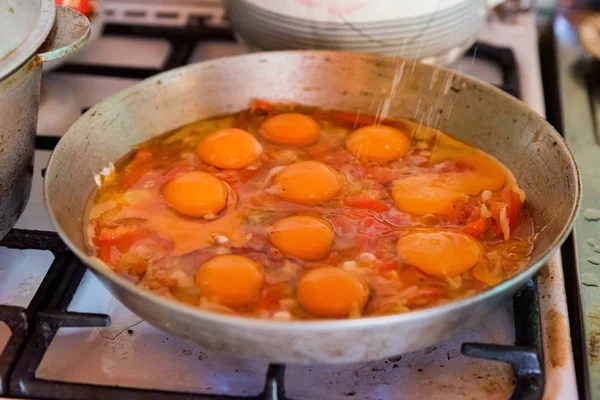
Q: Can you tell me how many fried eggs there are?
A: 10